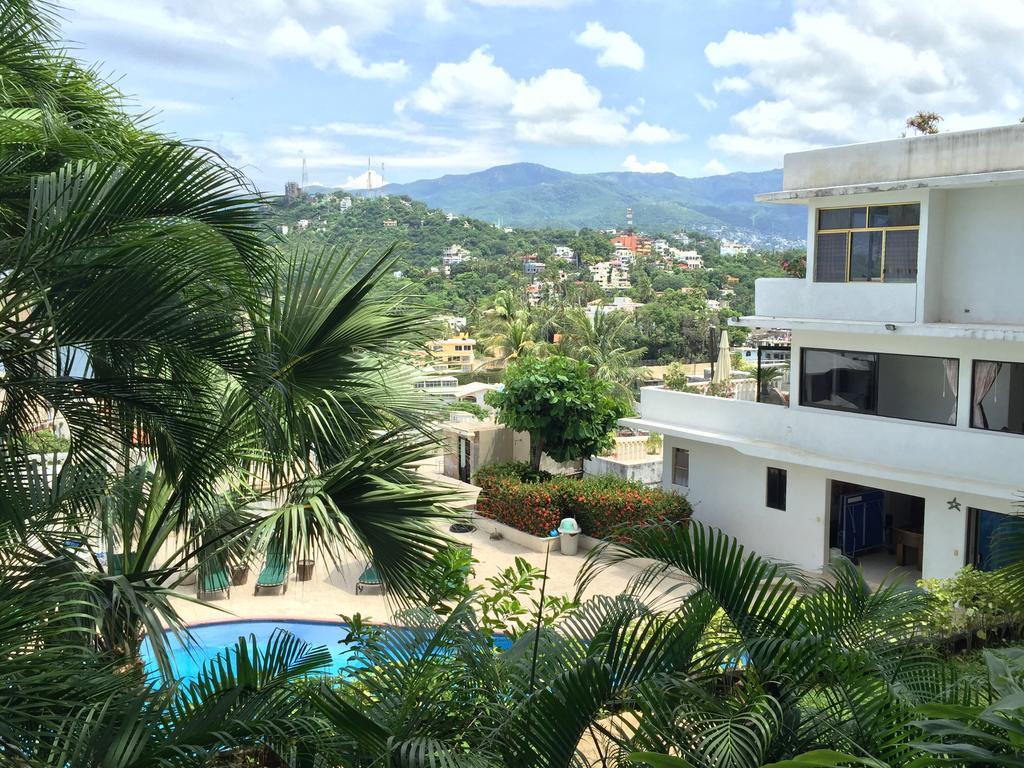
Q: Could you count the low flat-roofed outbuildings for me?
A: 1